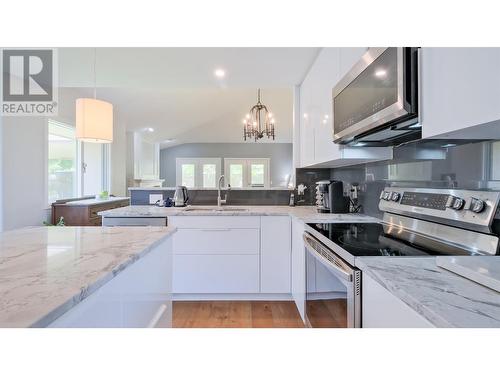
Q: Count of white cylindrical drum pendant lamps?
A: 1